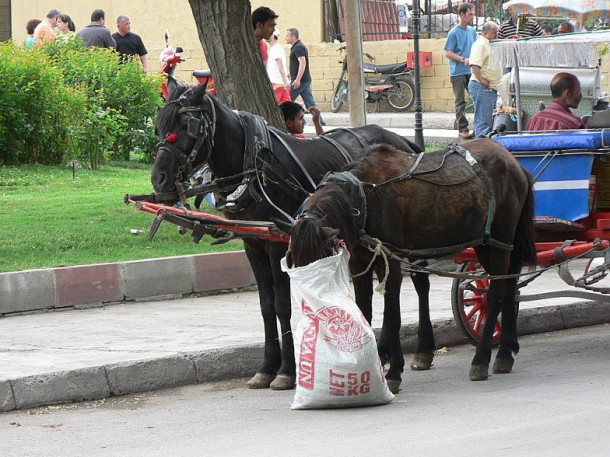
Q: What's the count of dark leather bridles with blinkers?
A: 1